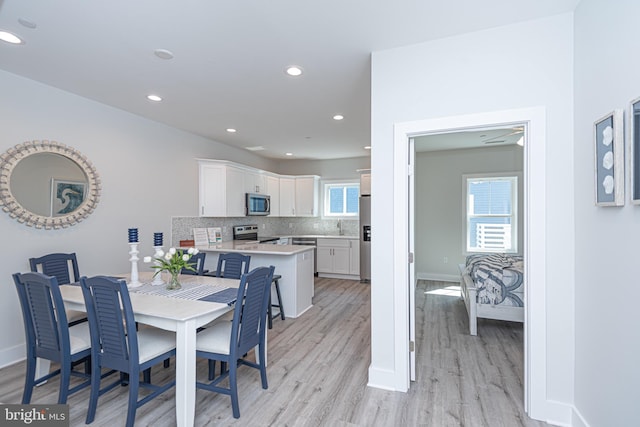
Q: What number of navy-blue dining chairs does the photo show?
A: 6